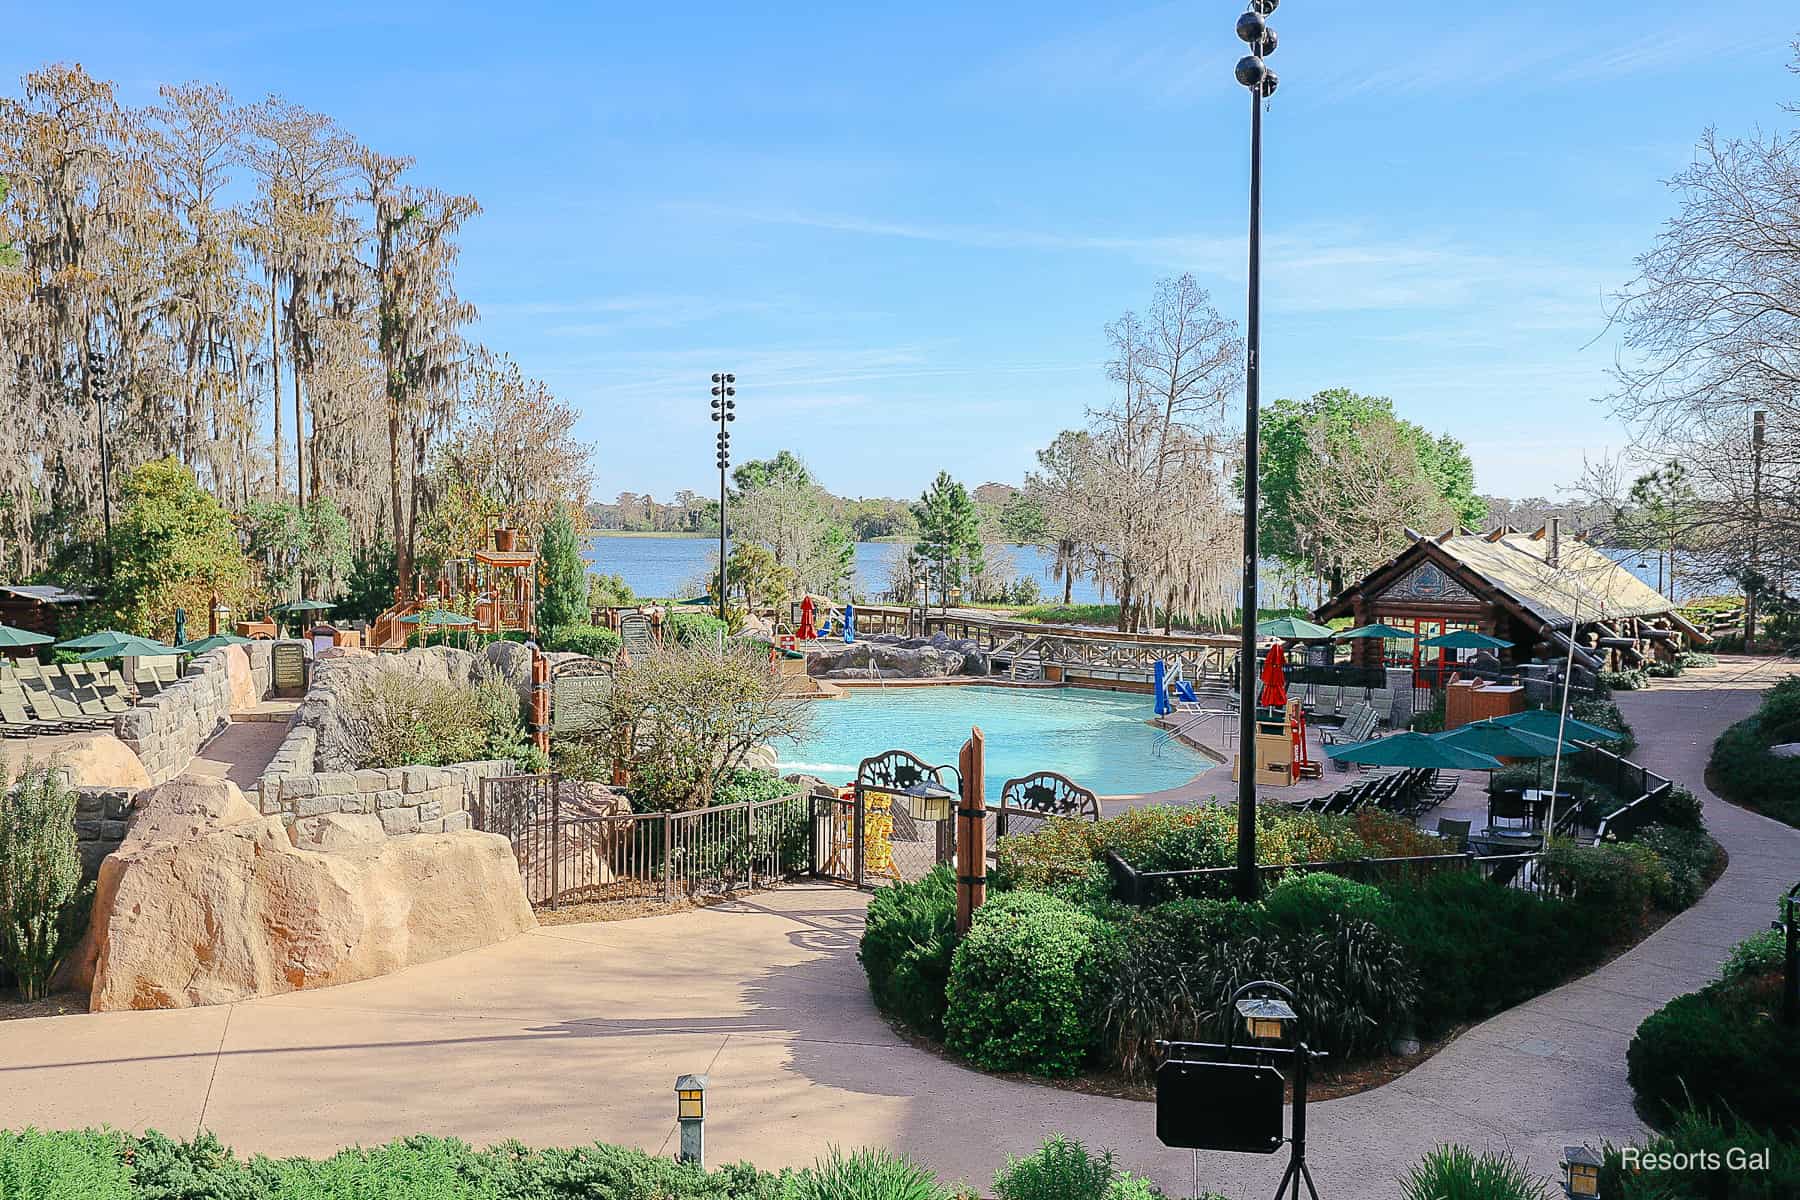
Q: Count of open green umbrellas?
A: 12